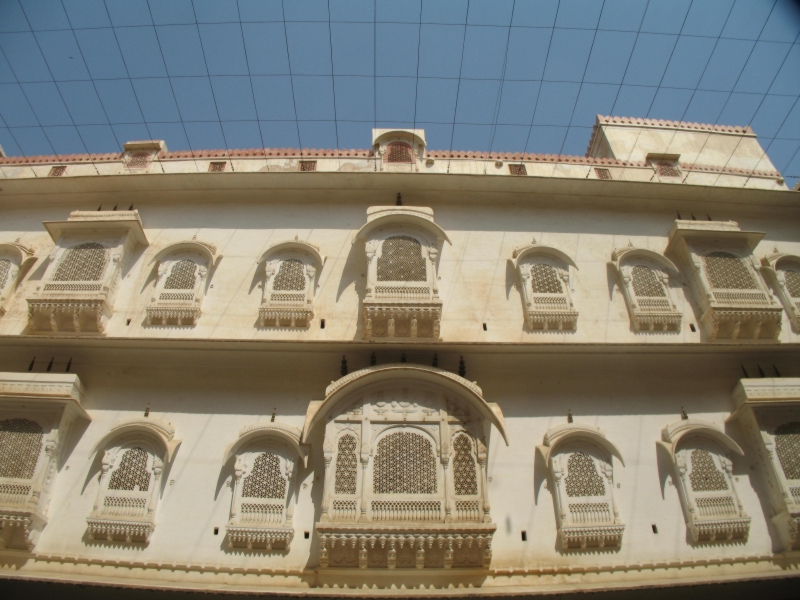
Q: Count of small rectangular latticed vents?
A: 5